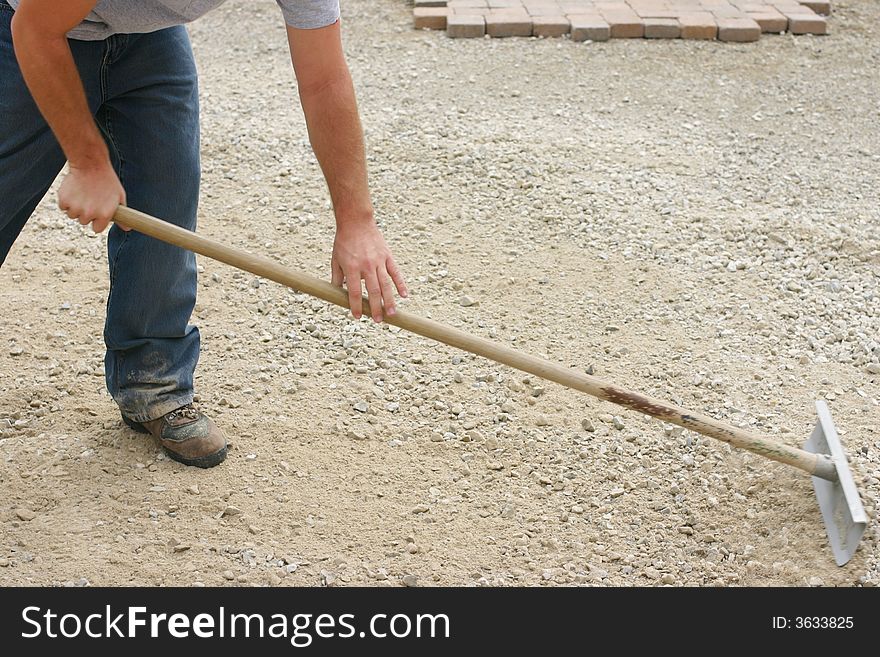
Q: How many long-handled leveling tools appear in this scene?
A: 1